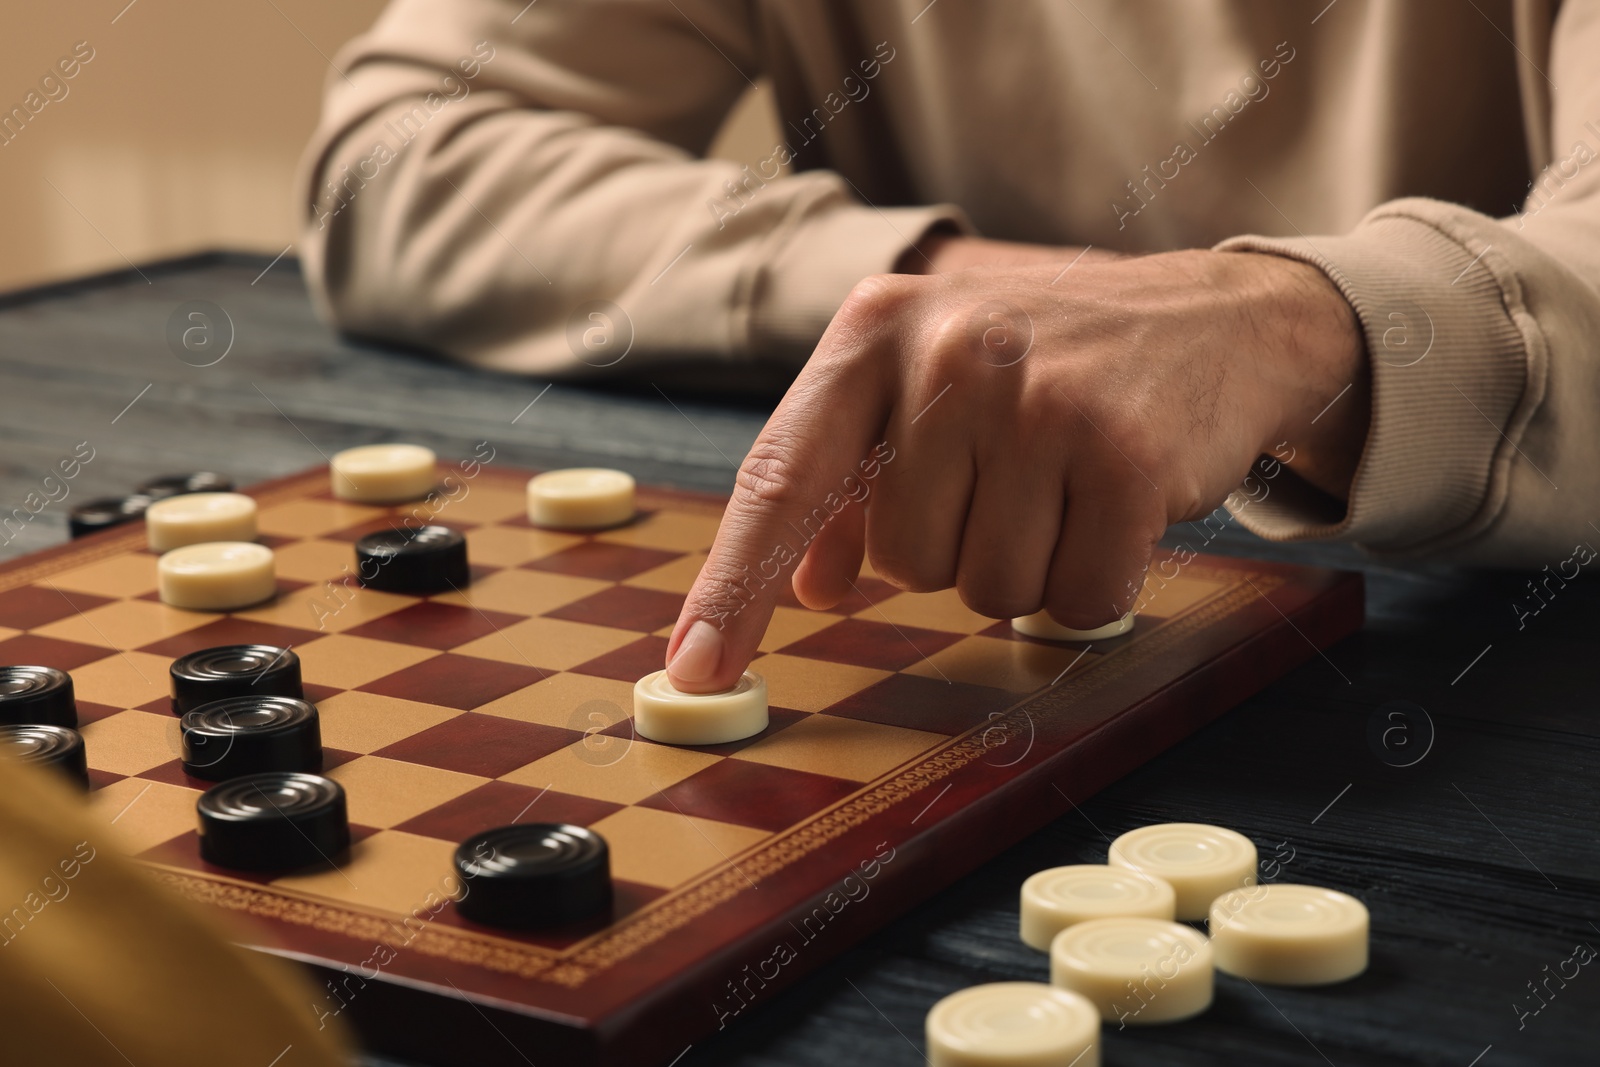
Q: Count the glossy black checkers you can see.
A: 9